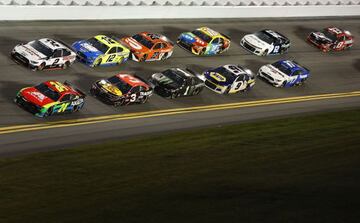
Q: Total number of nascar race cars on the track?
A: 11